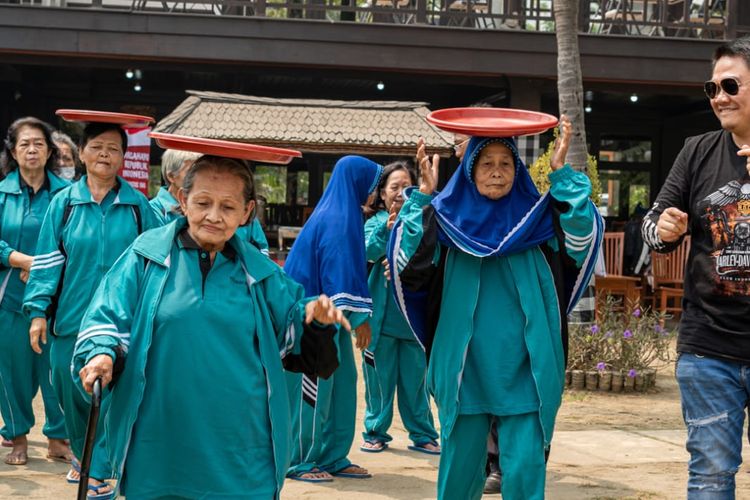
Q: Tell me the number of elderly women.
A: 8